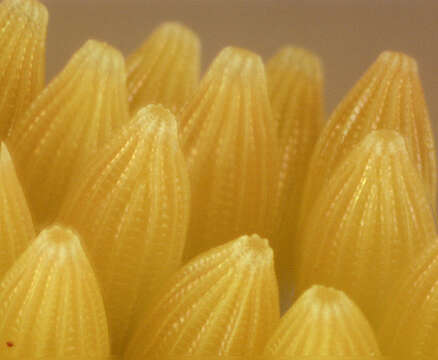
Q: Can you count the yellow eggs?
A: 13